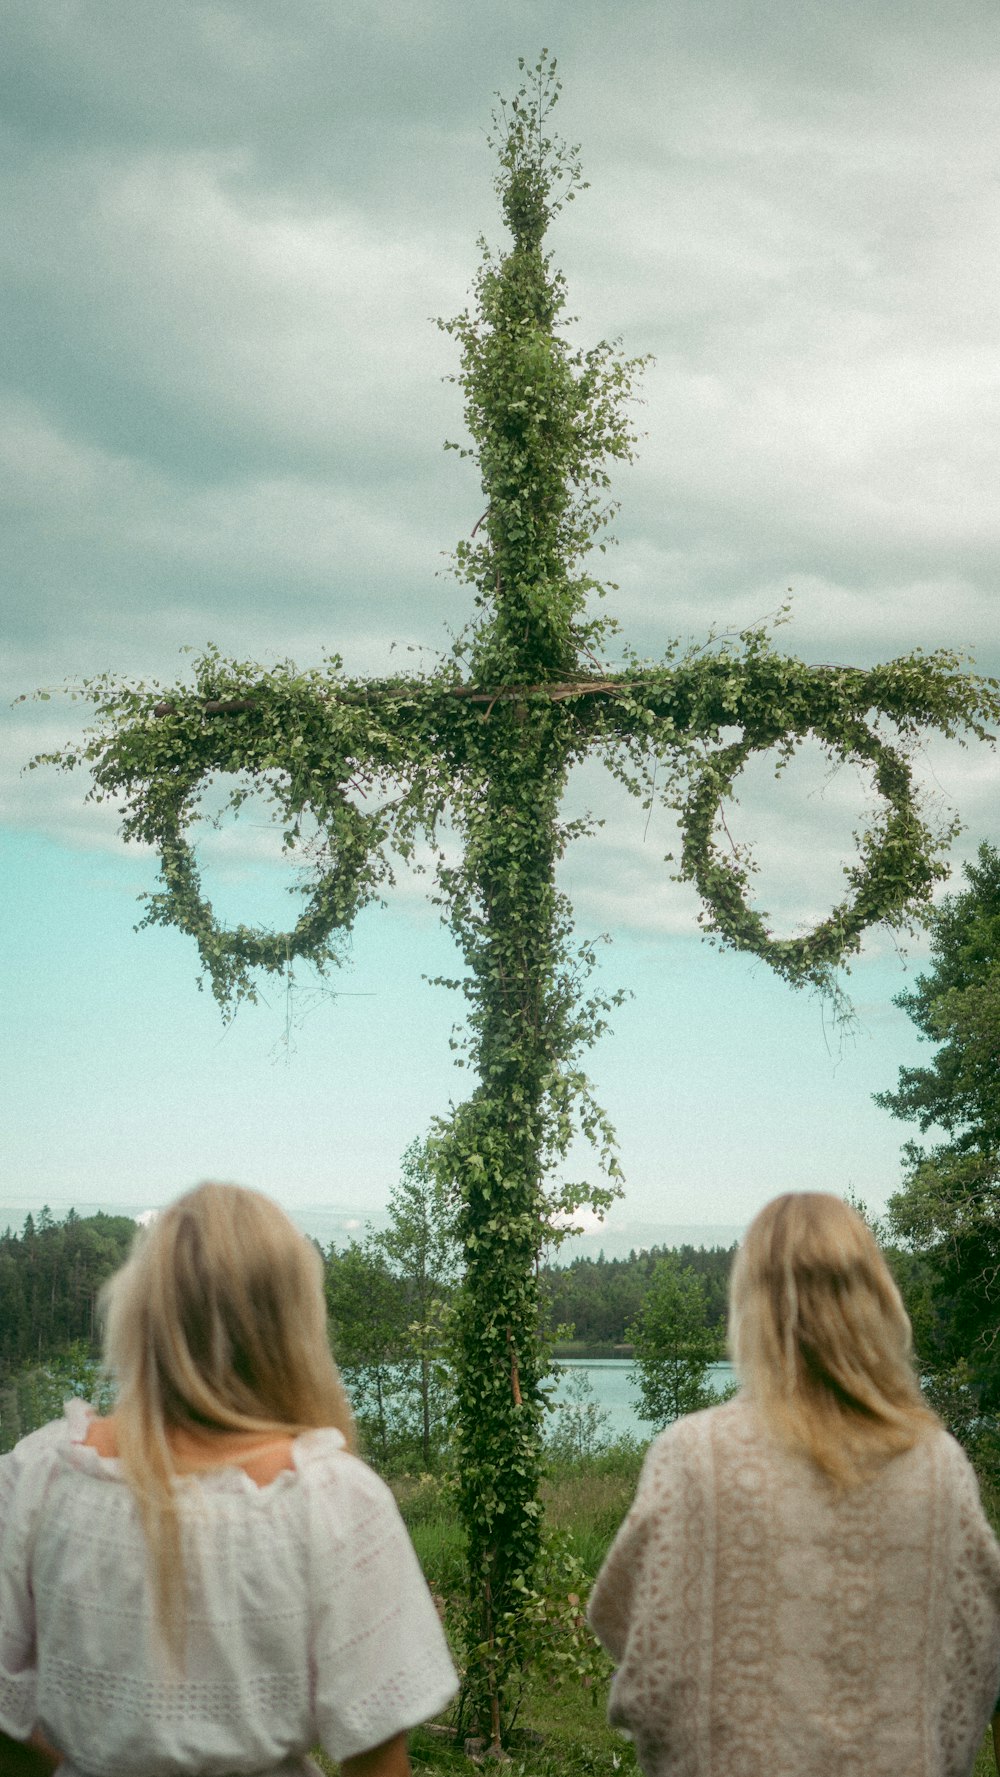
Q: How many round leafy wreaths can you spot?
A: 2